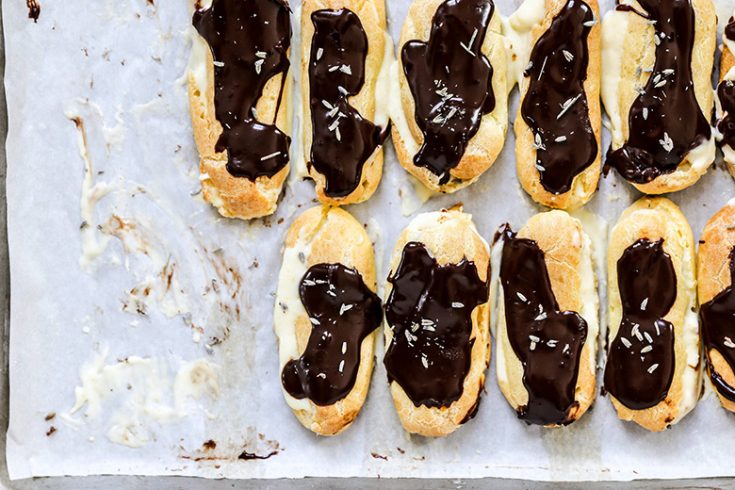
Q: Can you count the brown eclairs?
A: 11